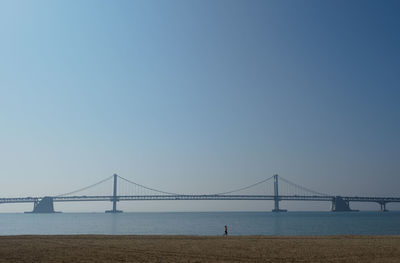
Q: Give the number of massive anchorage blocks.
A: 2